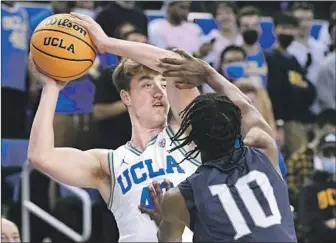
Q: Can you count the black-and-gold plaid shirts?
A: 1